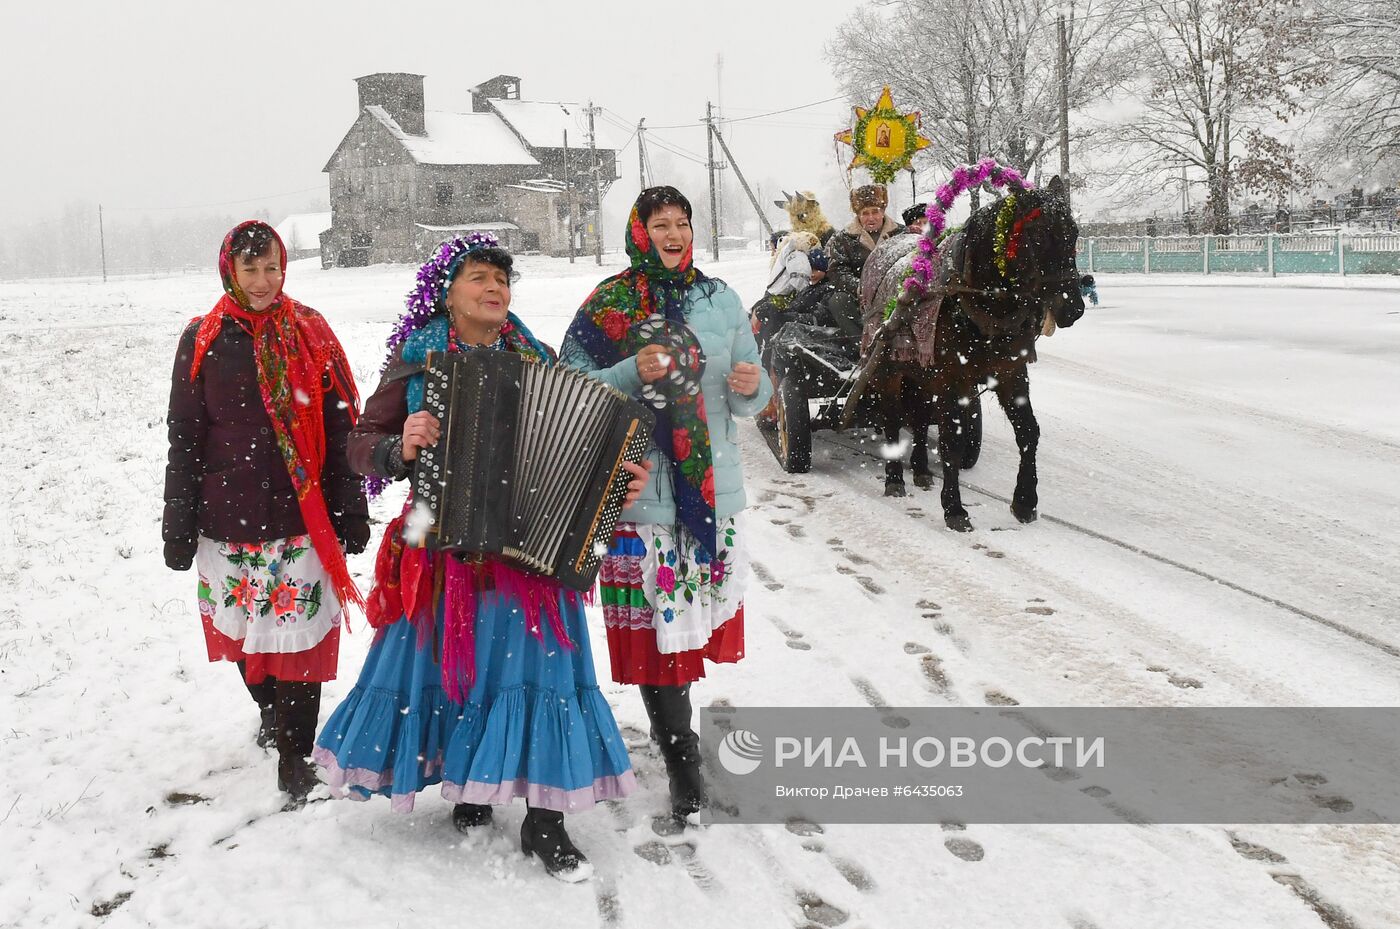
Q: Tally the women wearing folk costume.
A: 3